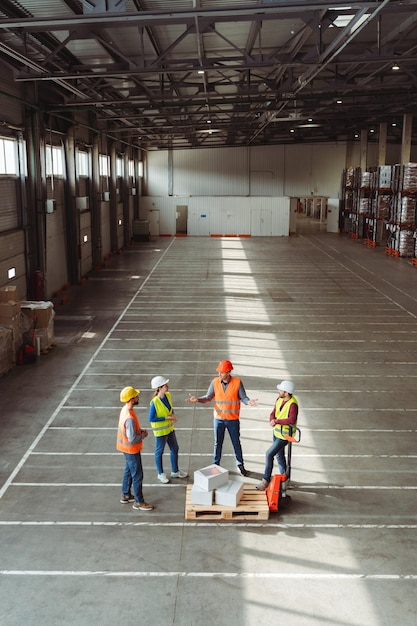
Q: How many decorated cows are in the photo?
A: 0